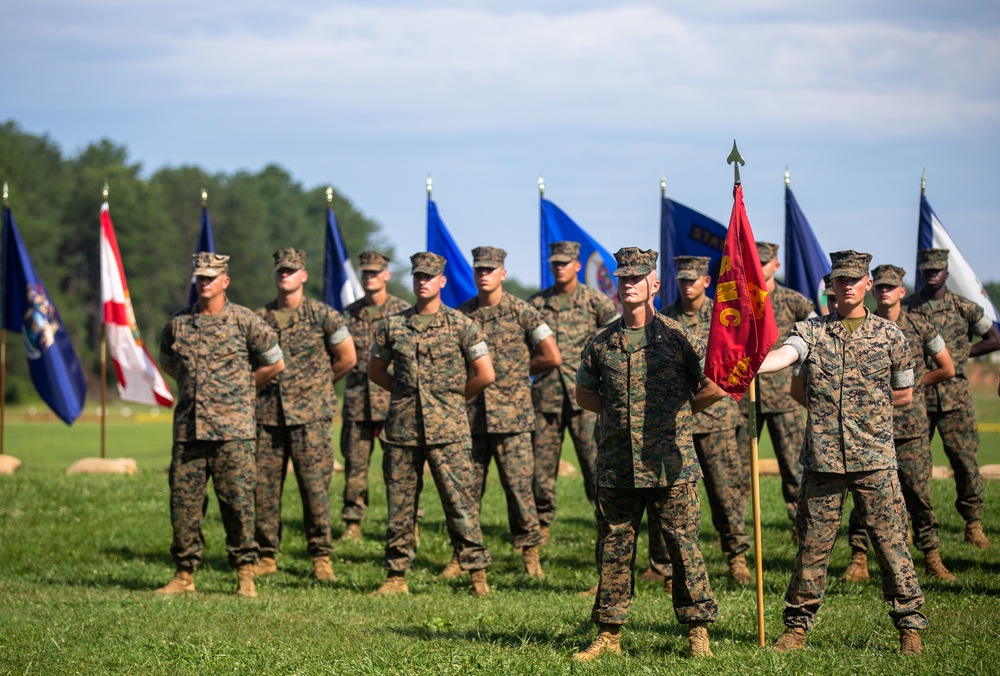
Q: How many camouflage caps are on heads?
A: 13